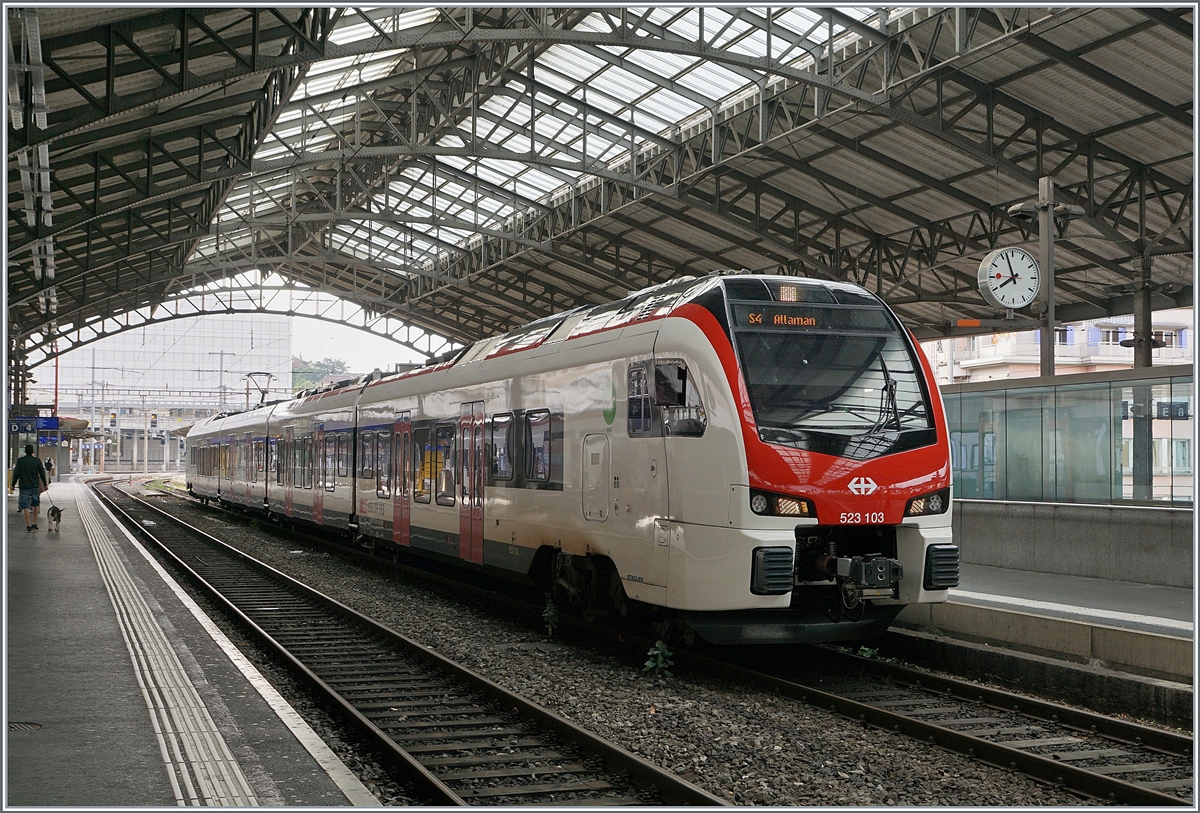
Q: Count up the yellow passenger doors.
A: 0